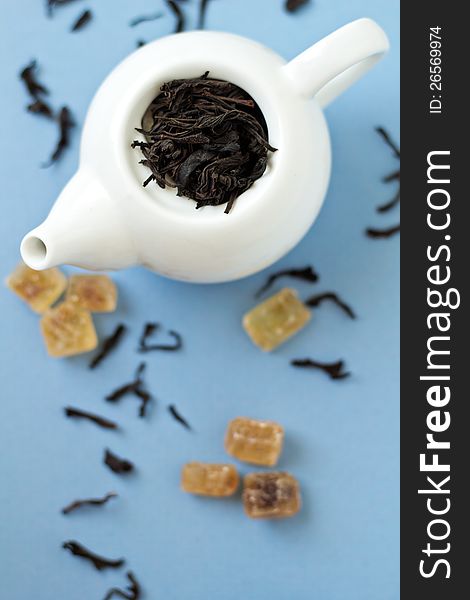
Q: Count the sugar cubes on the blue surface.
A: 7